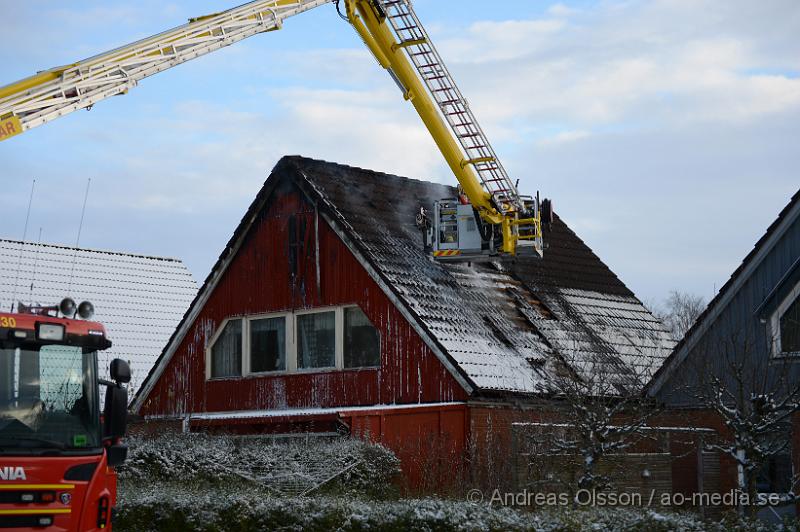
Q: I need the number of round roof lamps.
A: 2